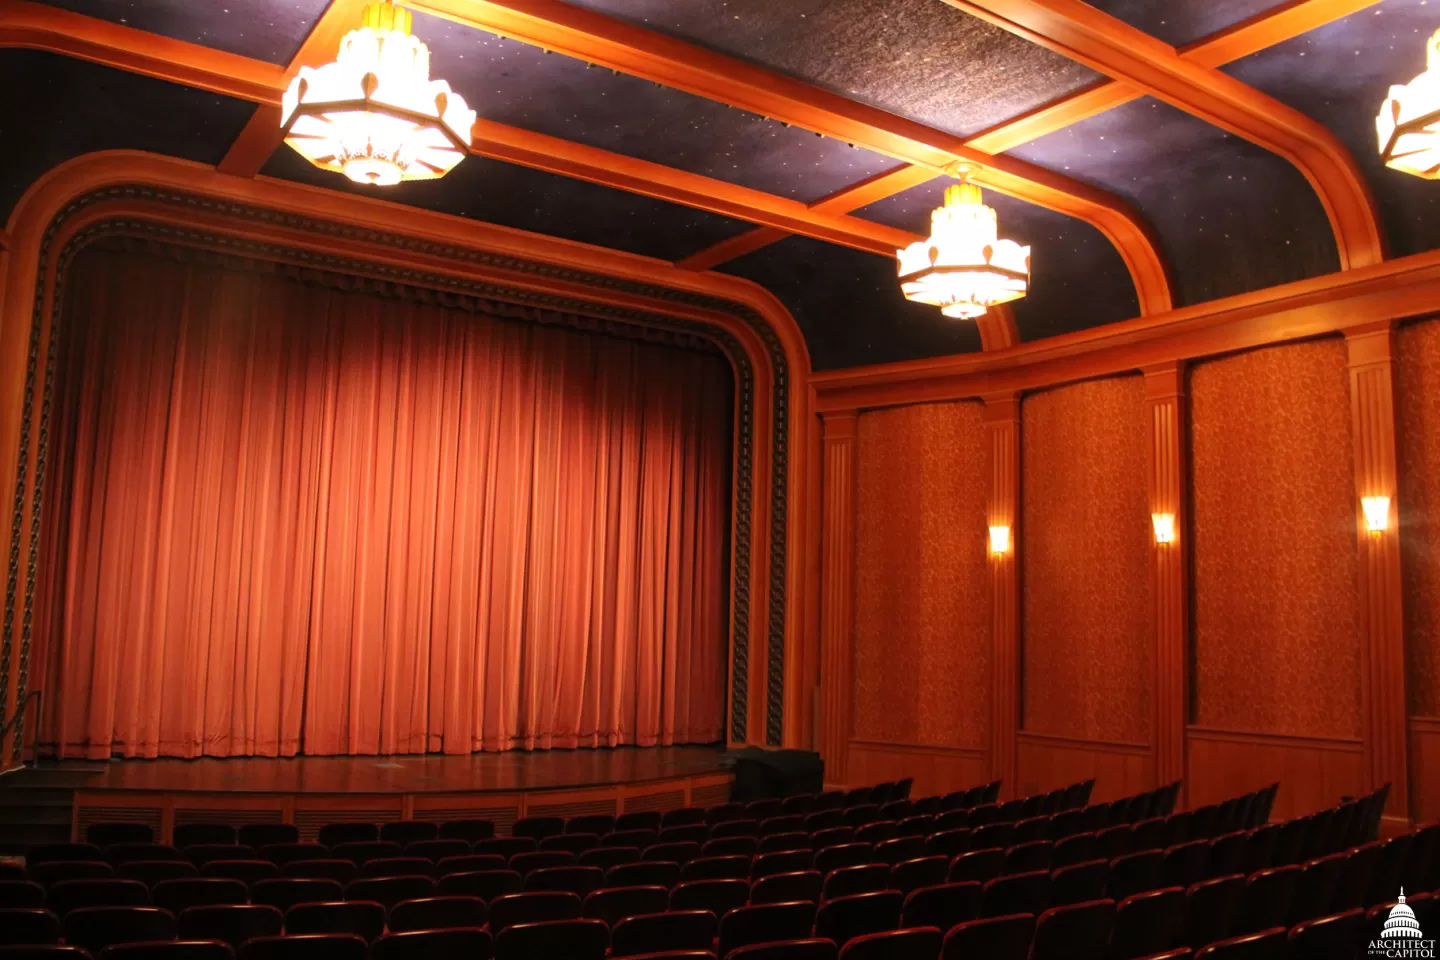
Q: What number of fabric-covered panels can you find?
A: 4